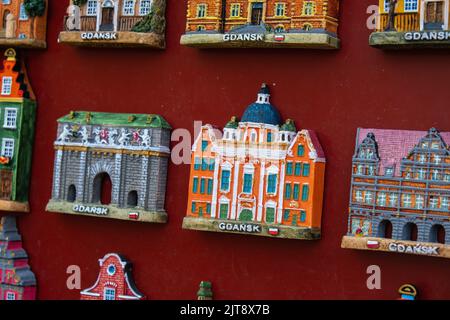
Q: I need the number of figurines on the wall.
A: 12